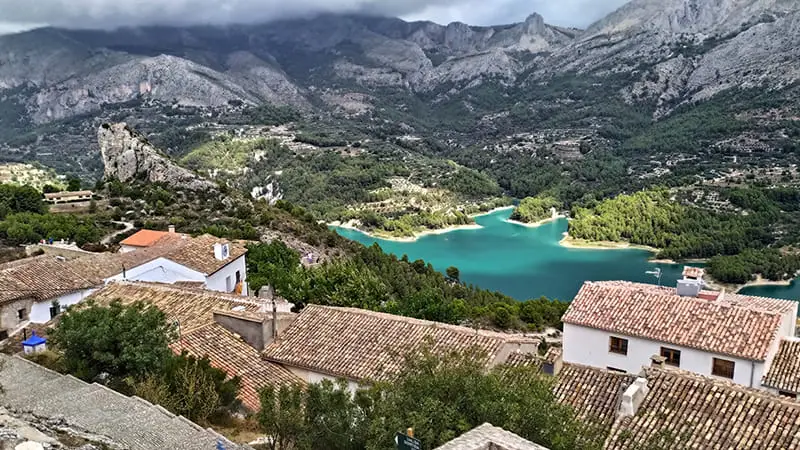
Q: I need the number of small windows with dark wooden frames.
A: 3